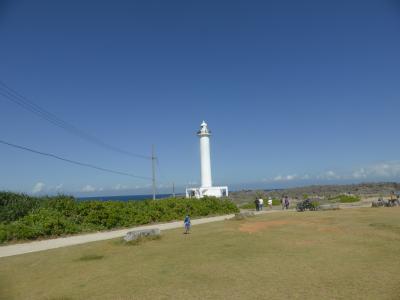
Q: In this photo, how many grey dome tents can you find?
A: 0